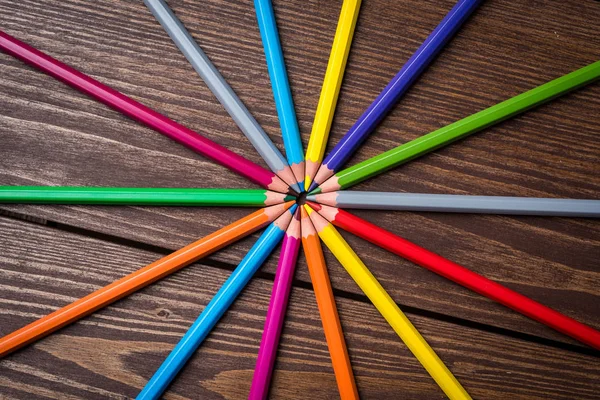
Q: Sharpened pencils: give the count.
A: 14